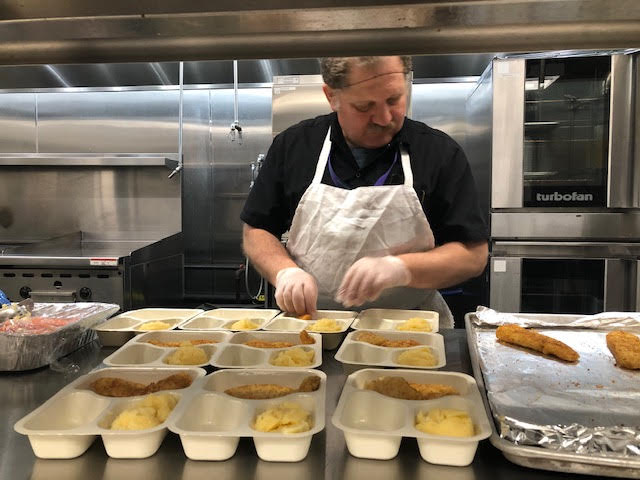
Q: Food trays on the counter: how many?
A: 10